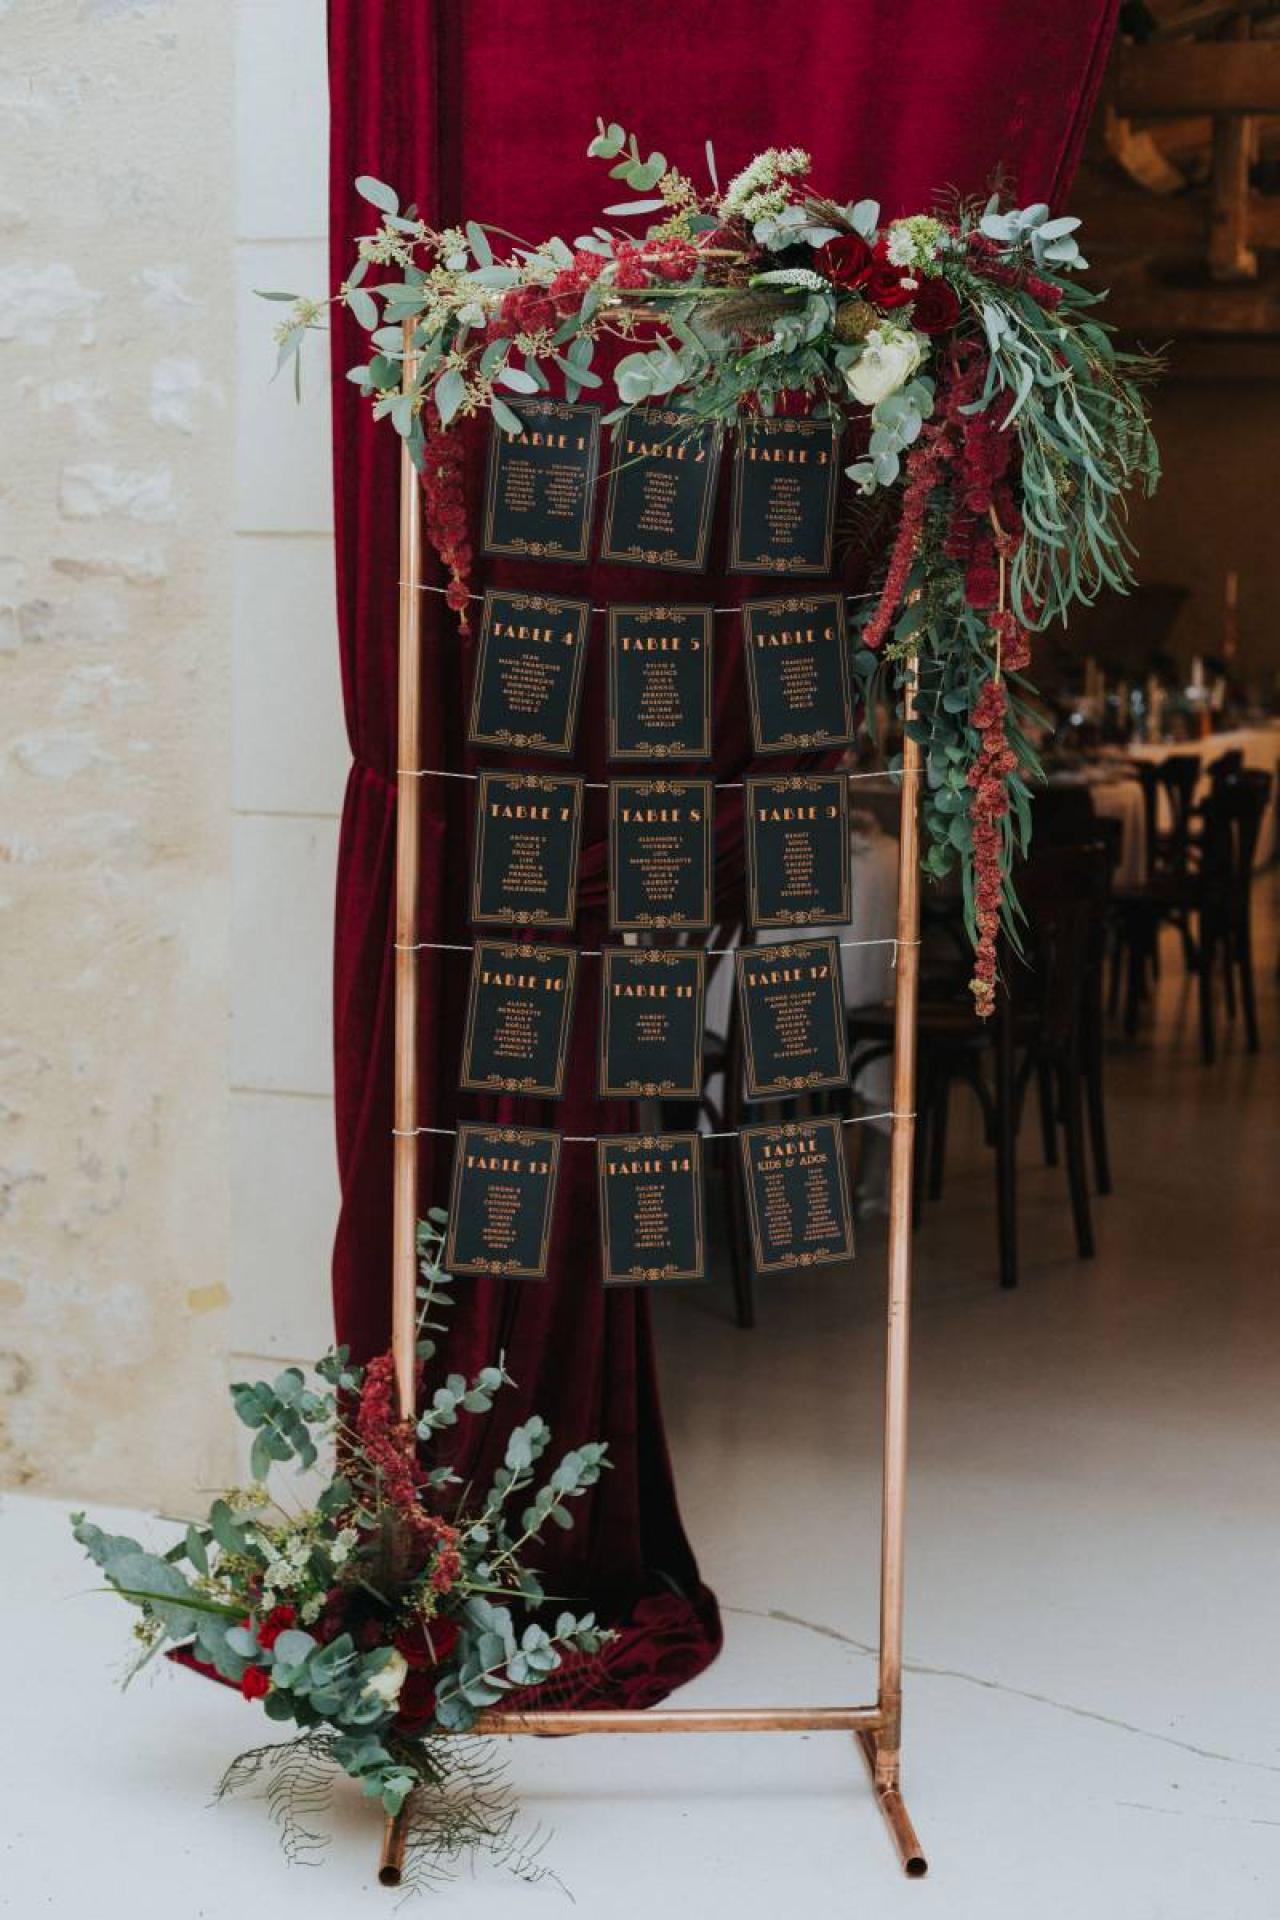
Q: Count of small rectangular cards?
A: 15